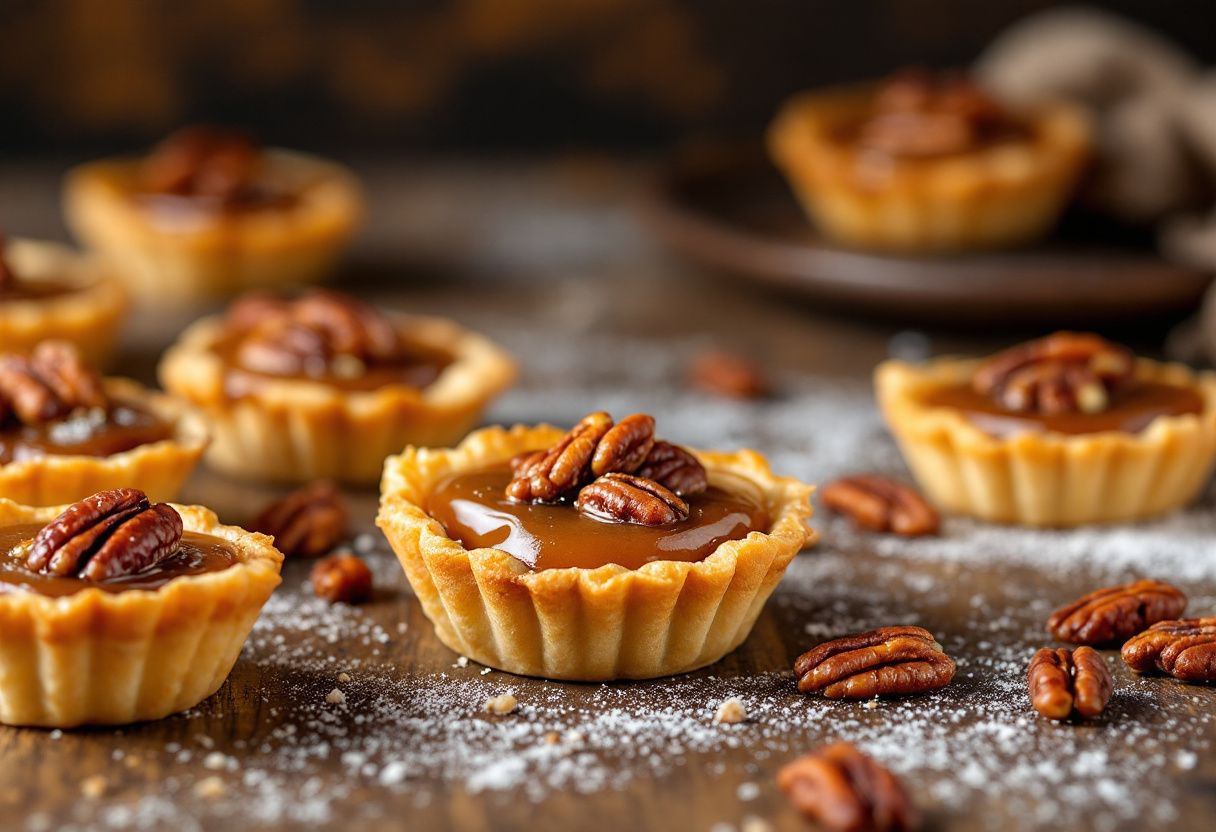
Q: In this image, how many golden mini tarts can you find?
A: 8